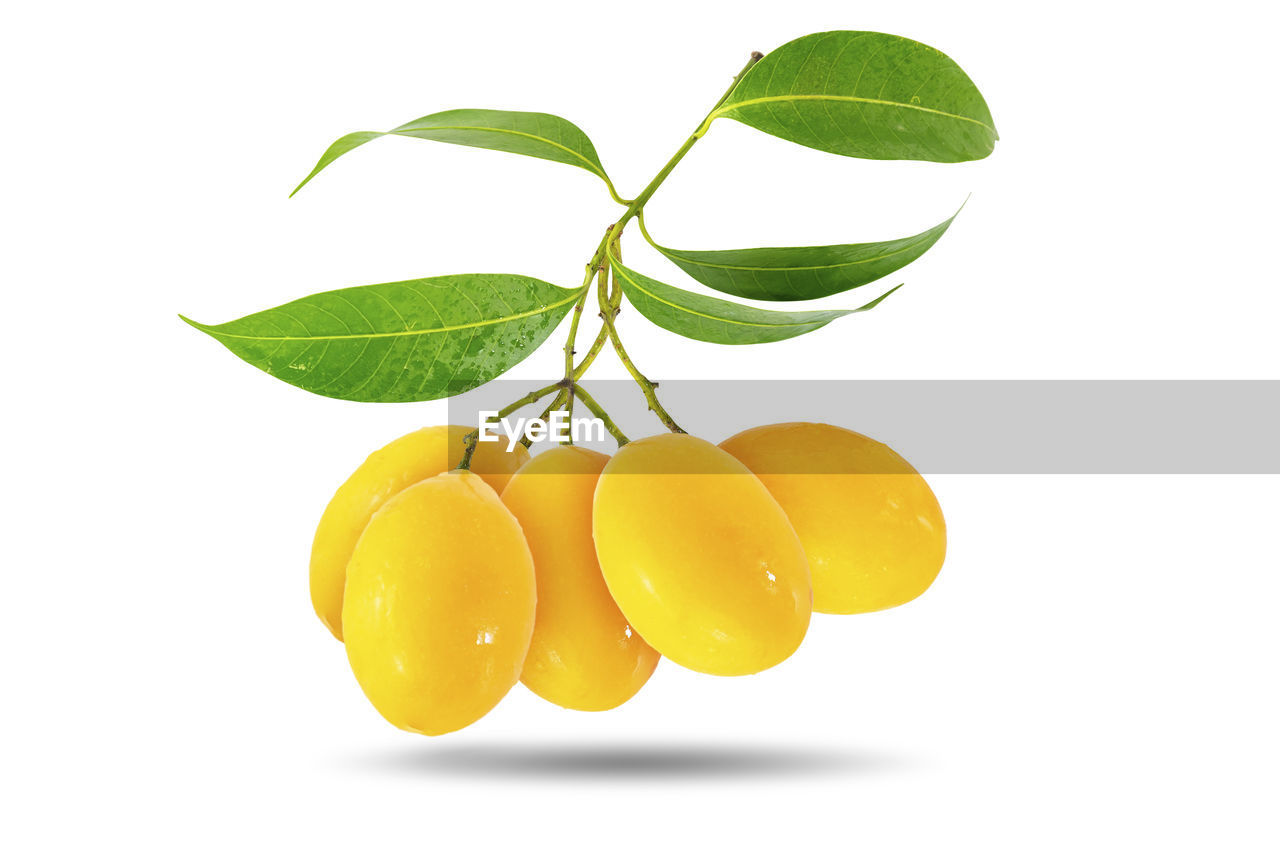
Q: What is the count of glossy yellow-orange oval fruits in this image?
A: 5